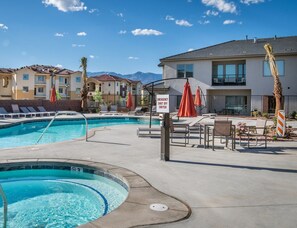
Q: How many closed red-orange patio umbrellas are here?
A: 4